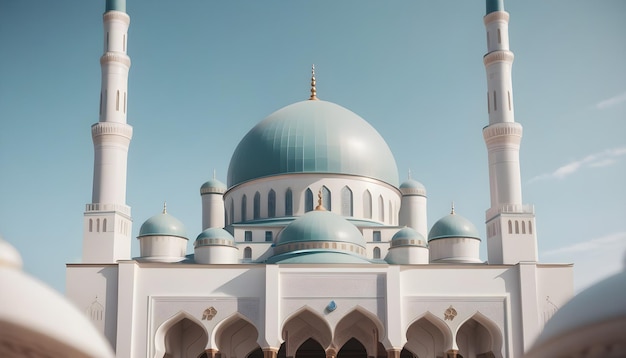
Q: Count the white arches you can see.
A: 6